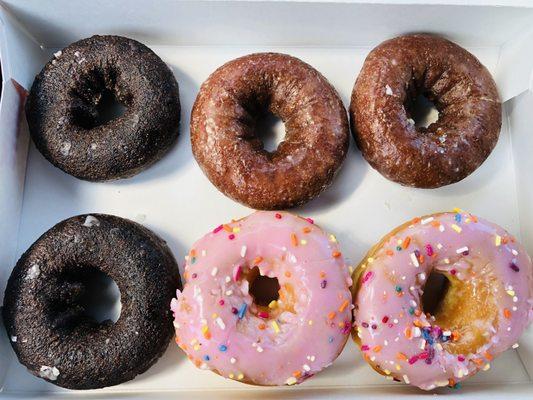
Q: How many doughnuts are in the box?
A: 6